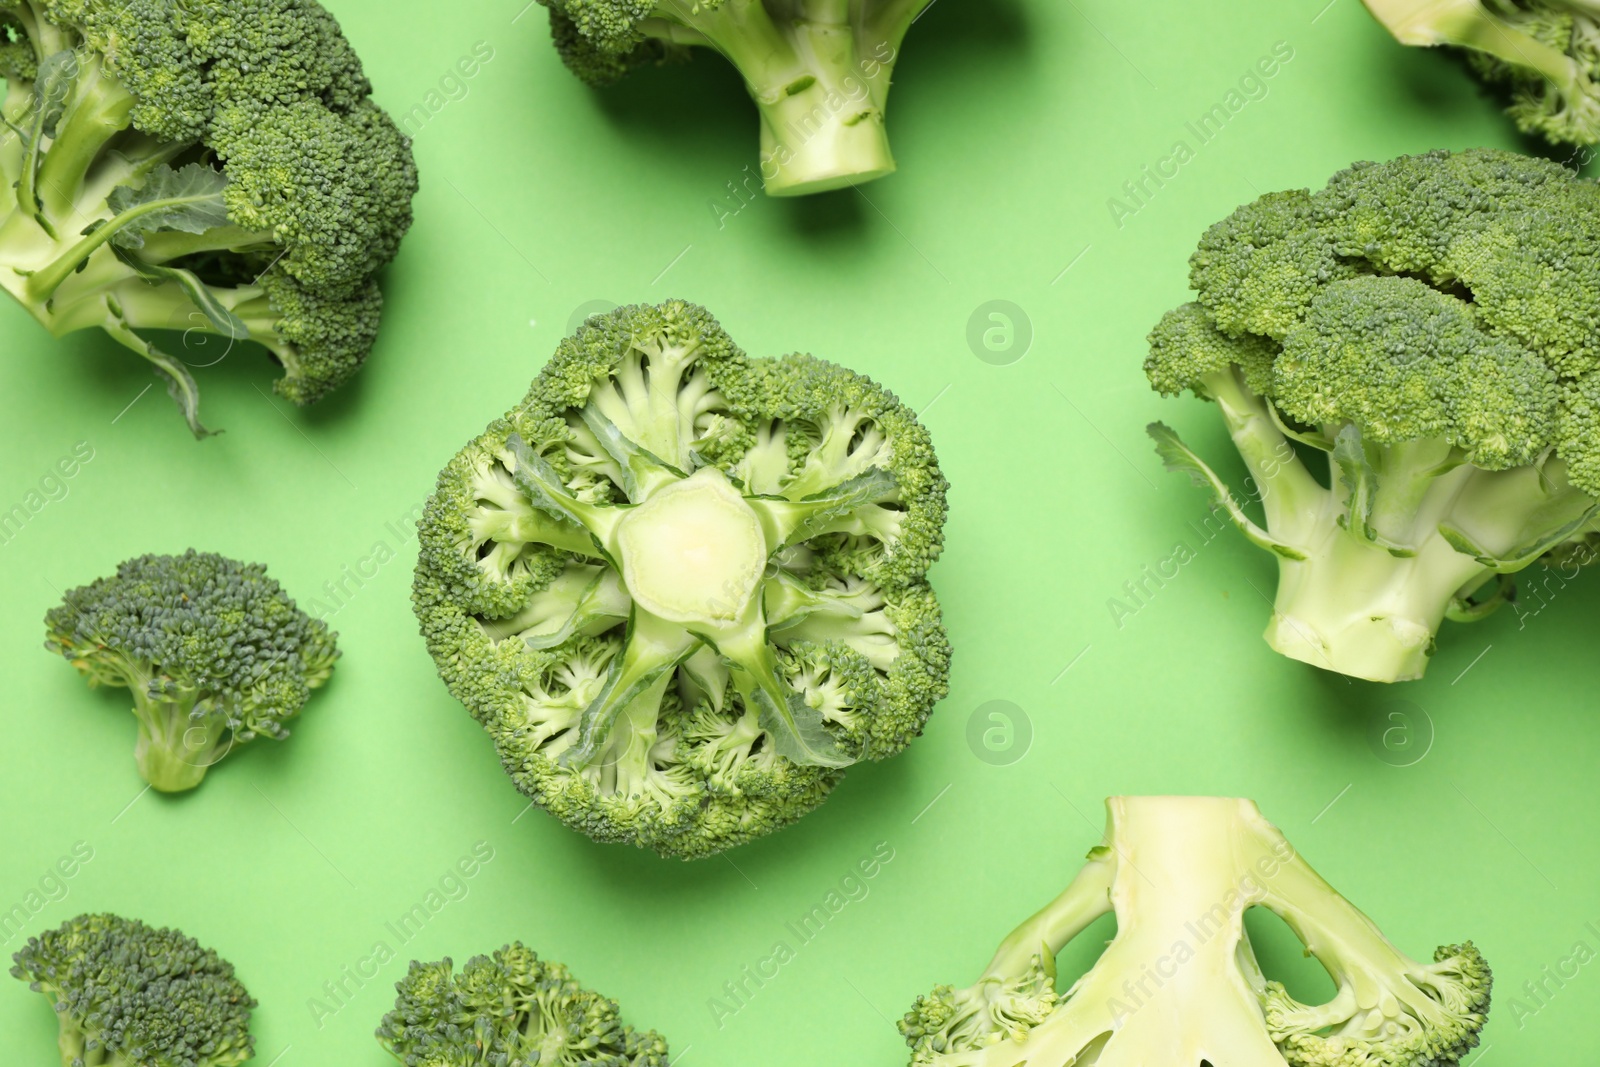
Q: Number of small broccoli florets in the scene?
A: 3